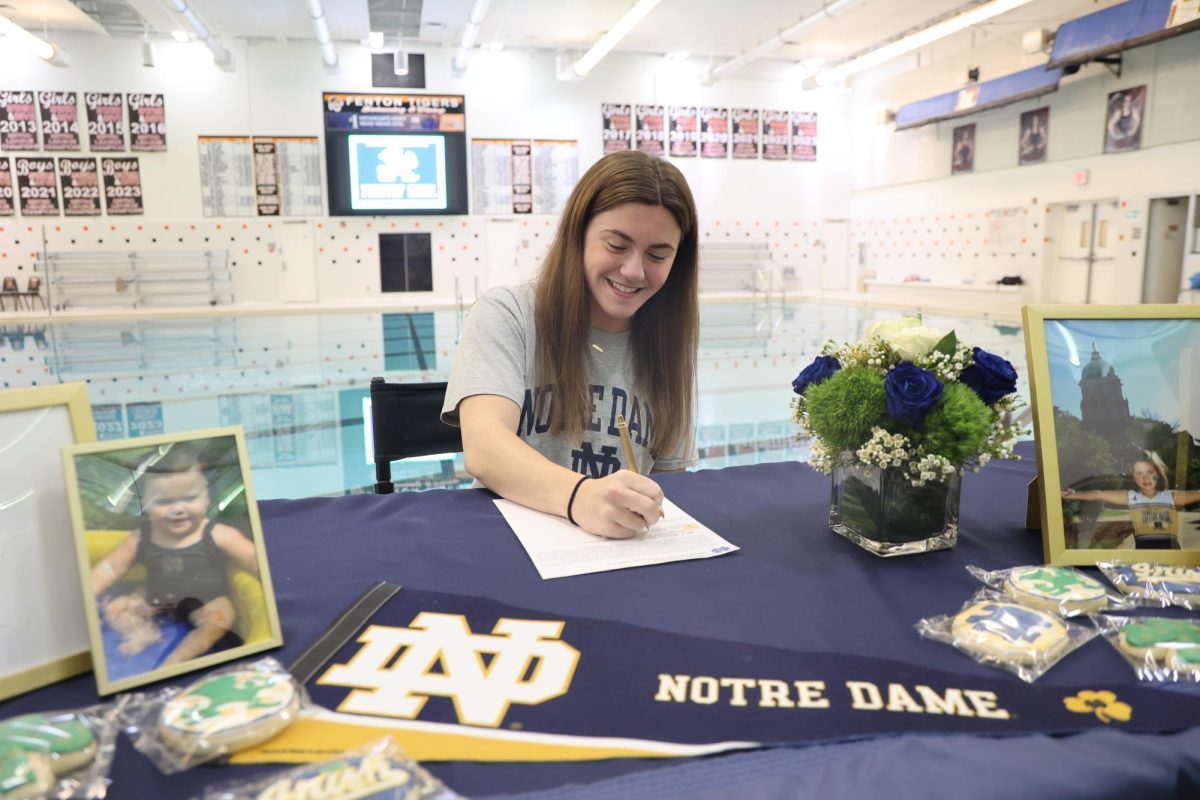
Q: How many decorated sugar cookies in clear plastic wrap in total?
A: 7